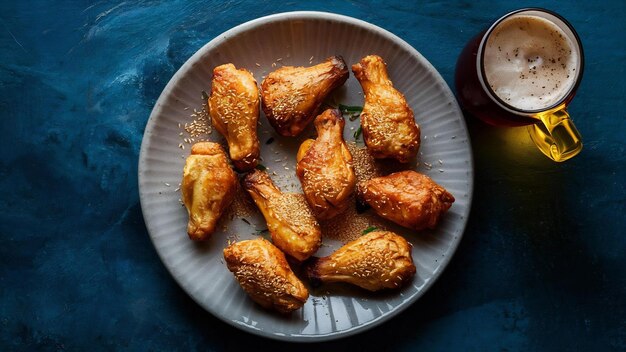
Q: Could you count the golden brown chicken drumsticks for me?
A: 9